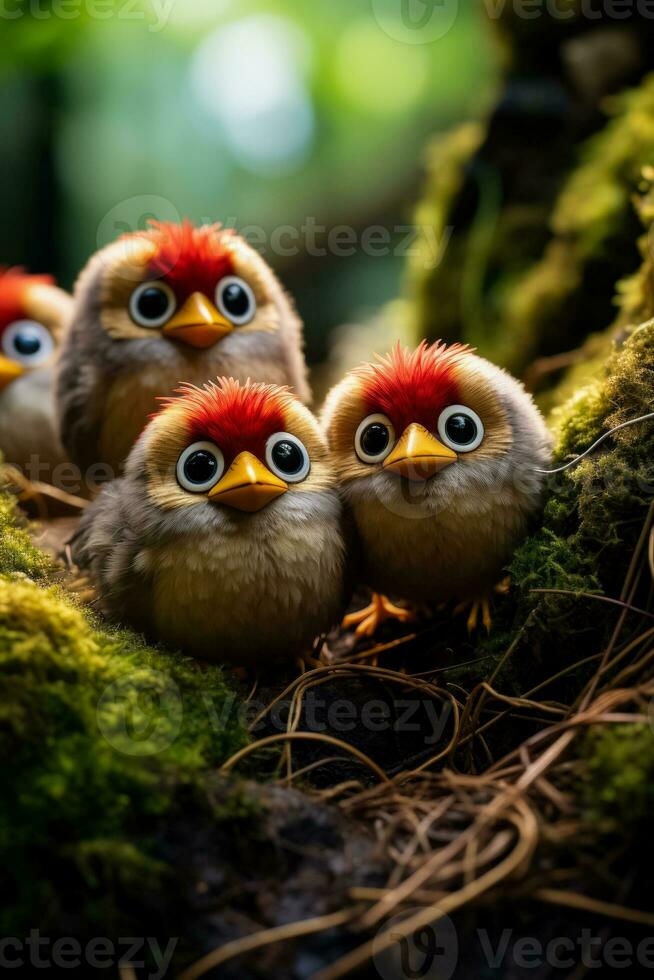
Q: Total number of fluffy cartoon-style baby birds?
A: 4